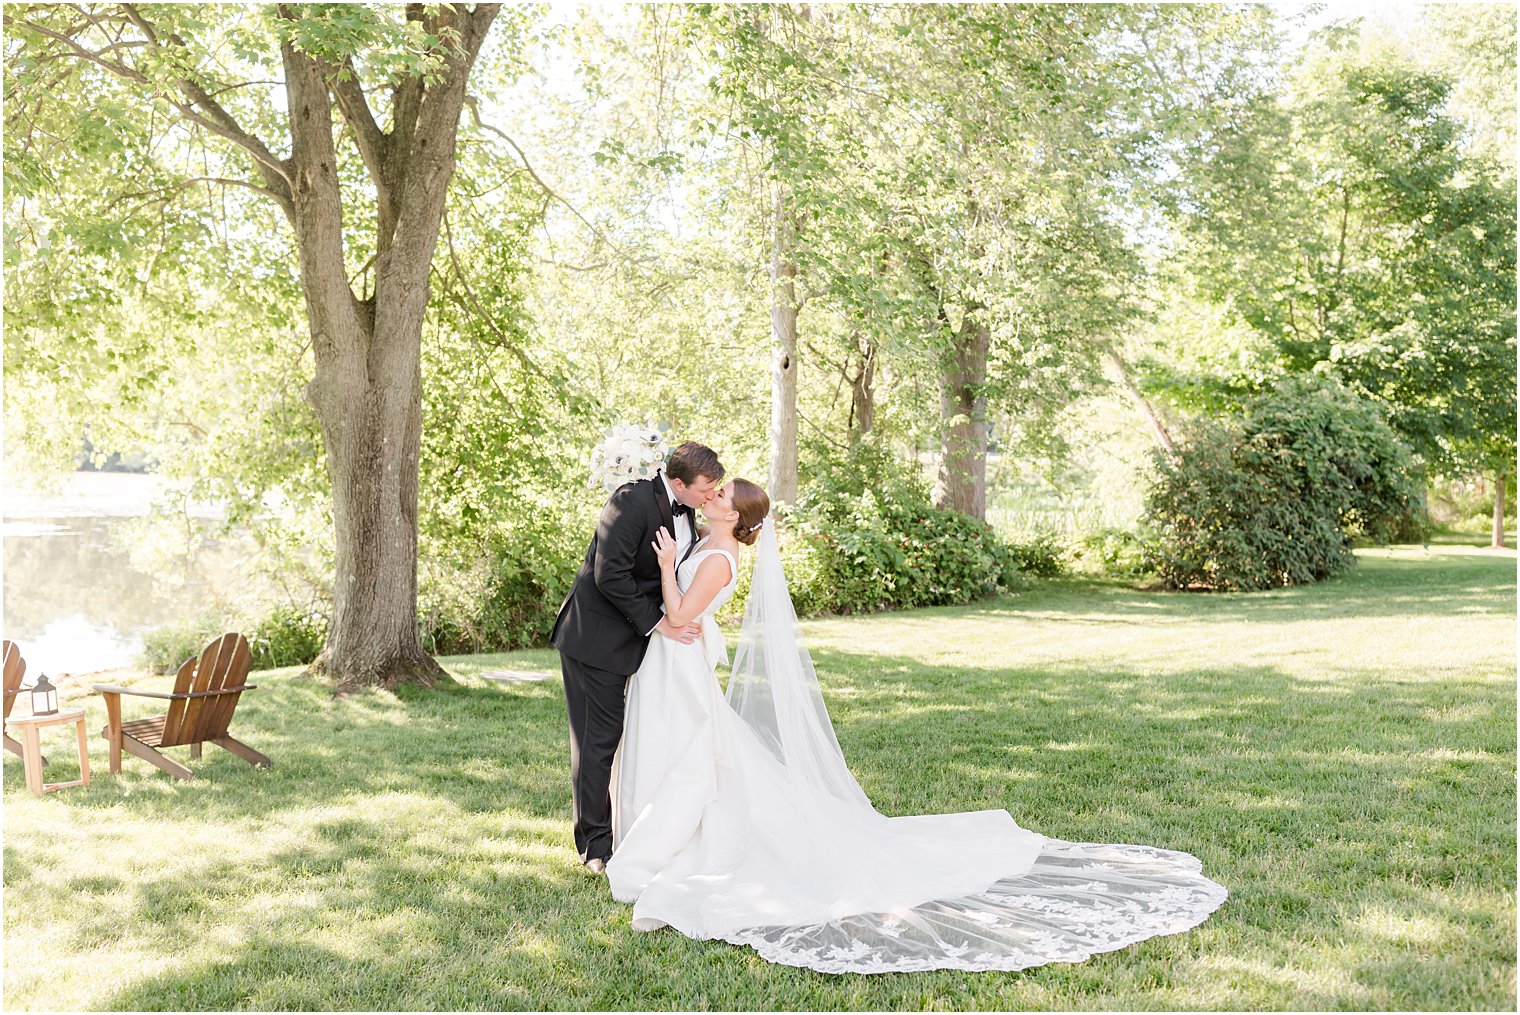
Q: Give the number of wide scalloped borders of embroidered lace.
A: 1